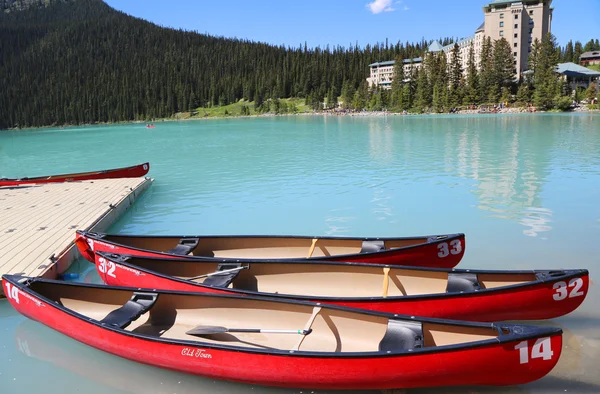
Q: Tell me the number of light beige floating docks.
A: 1